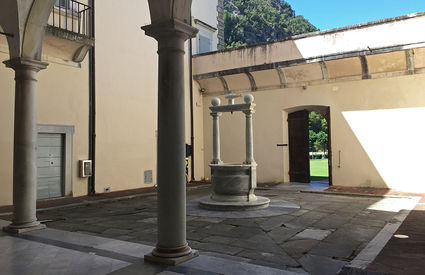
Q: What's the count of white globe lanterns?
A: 2